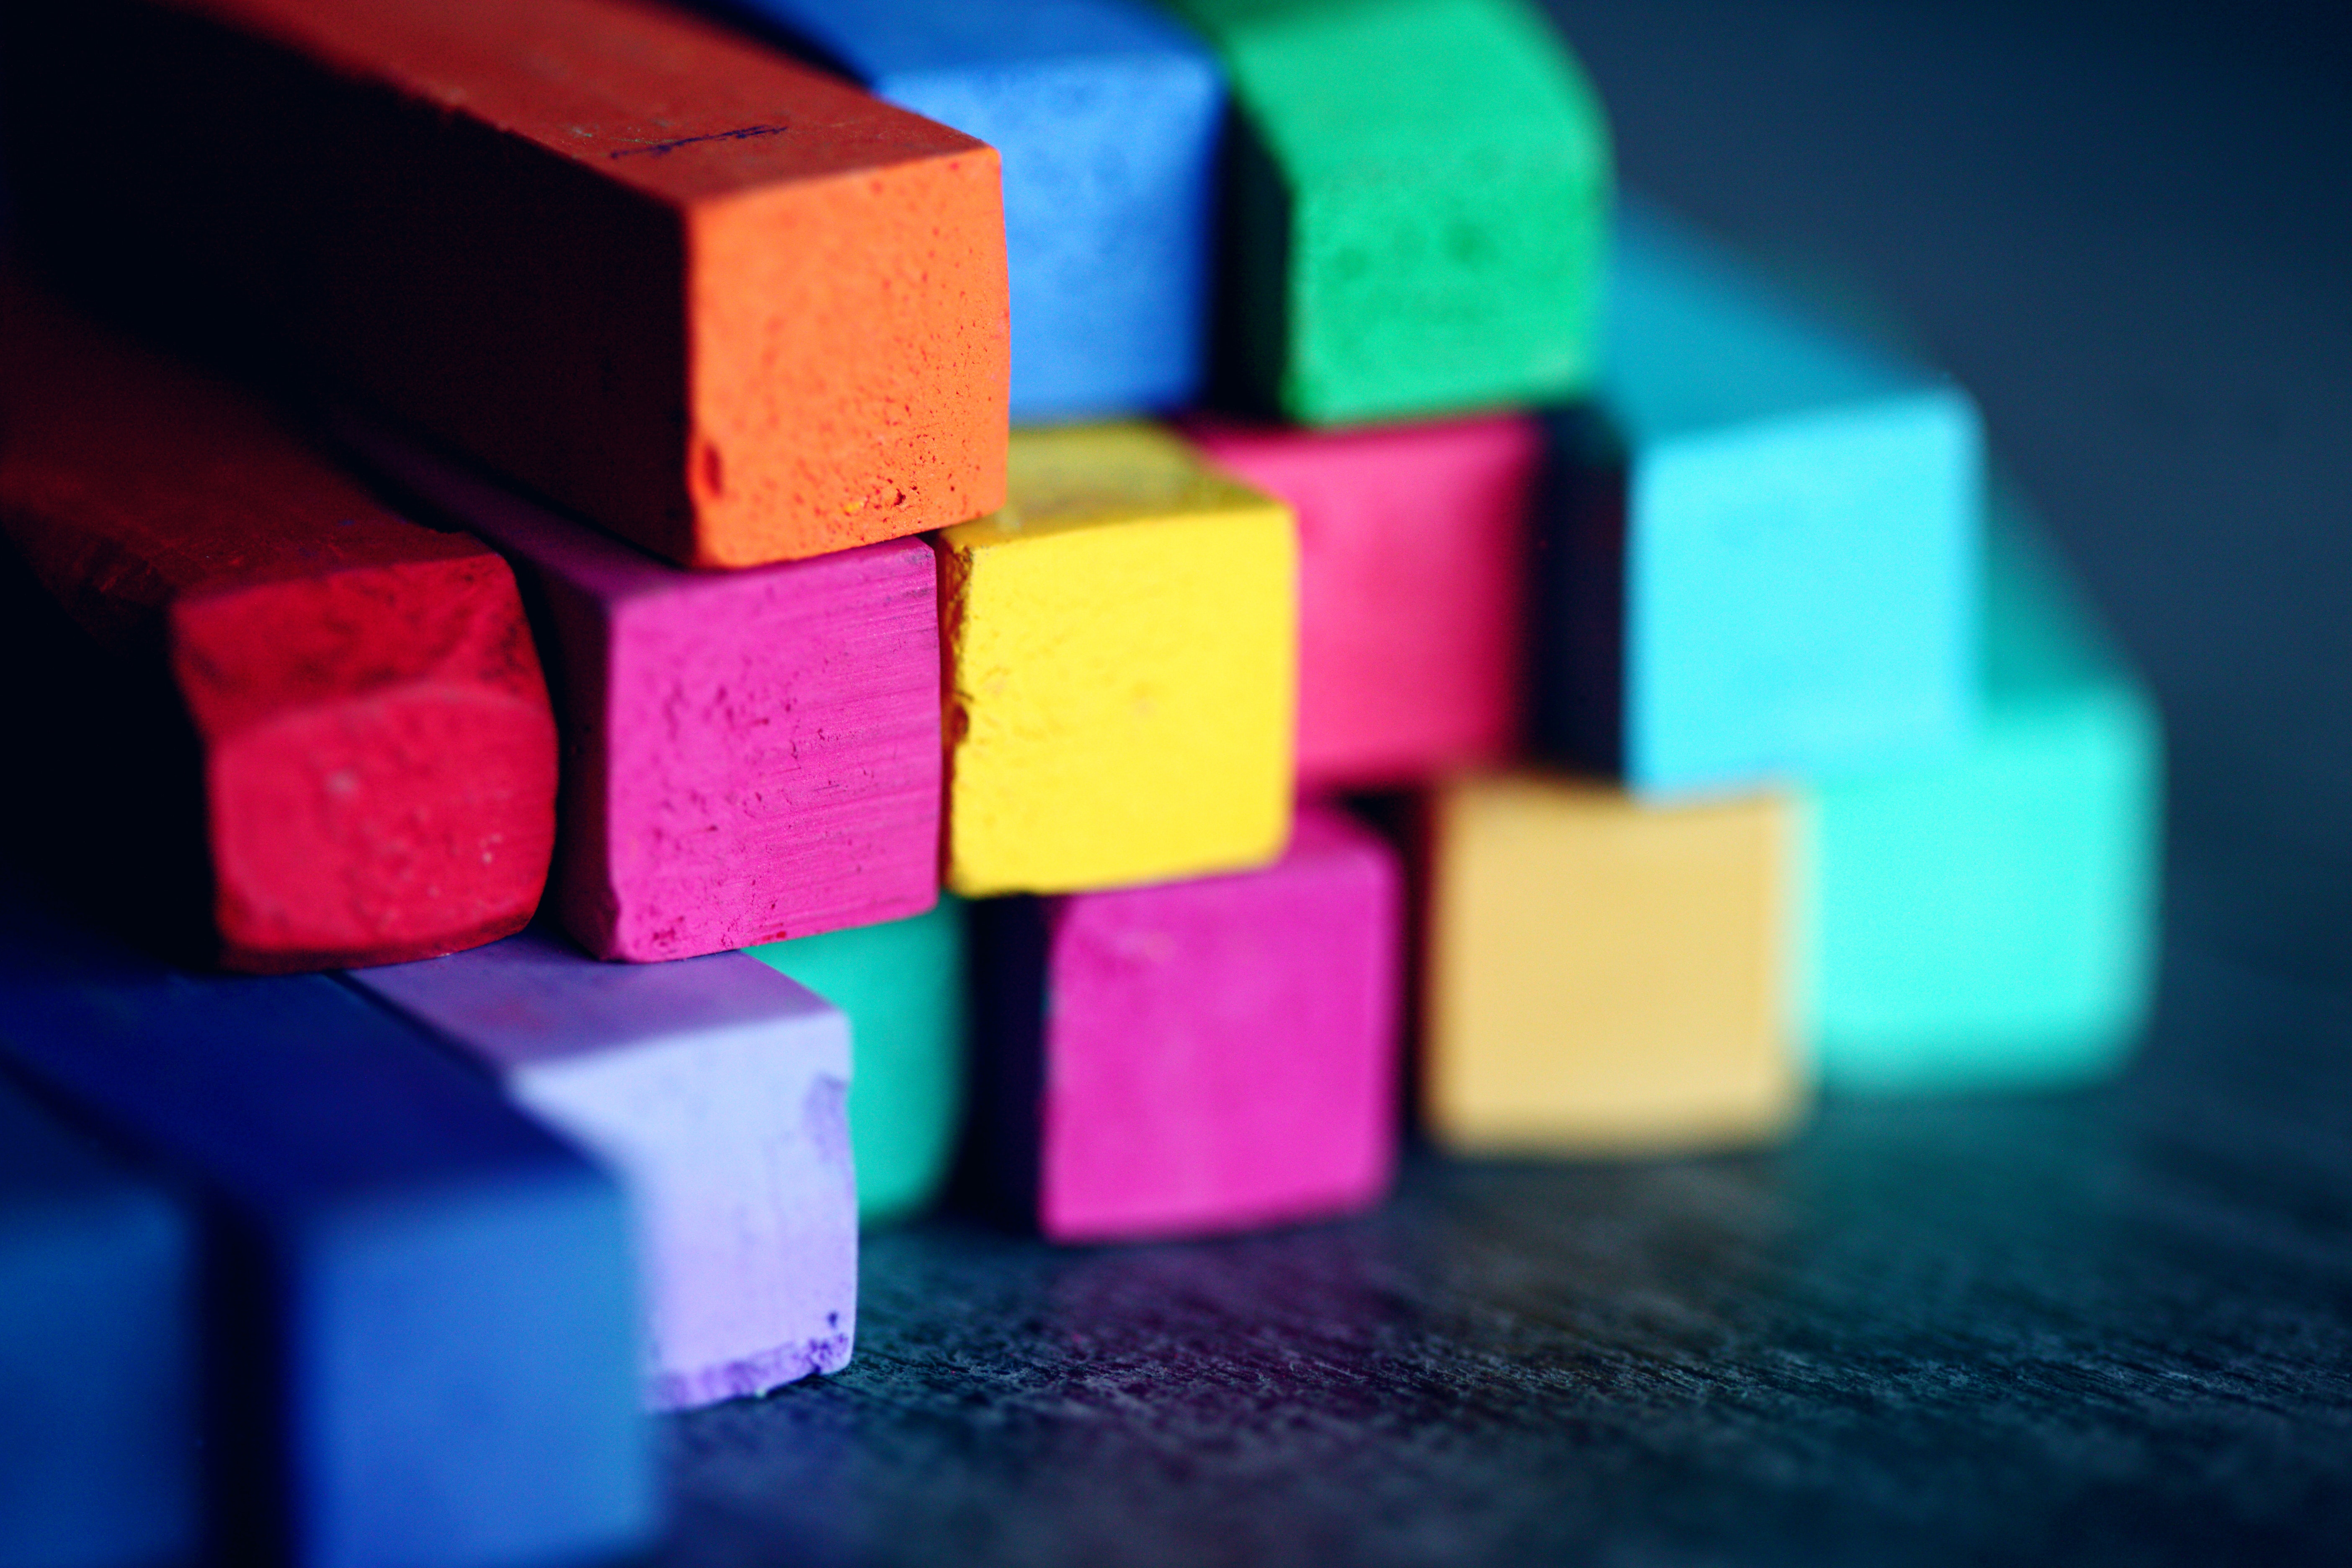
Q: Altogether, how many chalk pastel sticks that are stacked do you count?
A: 15